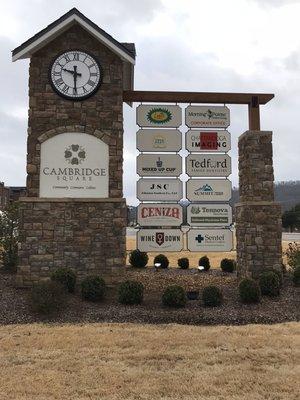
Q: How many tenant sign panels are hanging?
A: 12